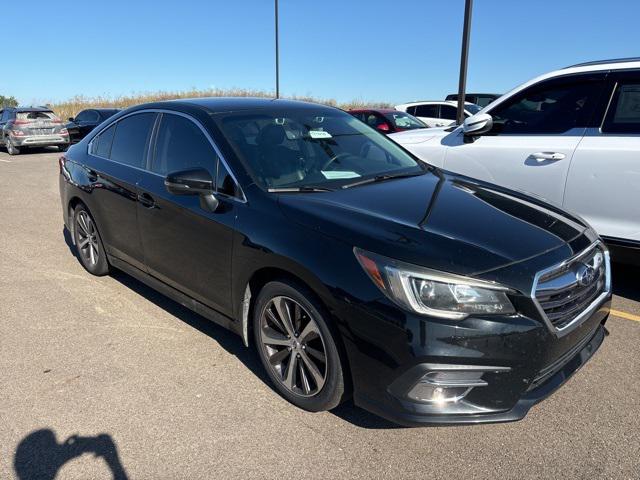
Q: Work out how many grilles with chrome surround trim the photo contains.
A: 1